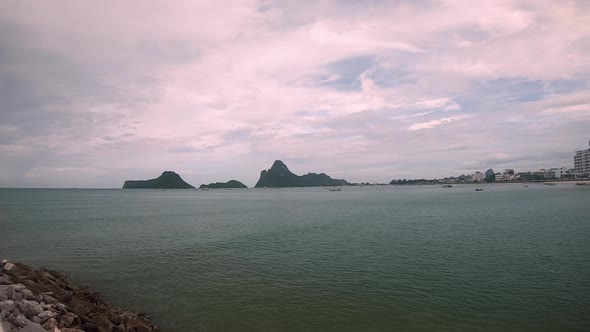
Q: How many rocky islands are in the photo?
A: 3